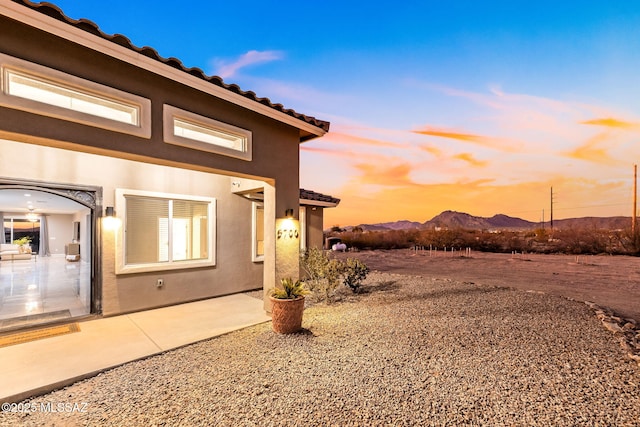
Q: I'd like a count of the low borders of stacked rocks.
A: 1